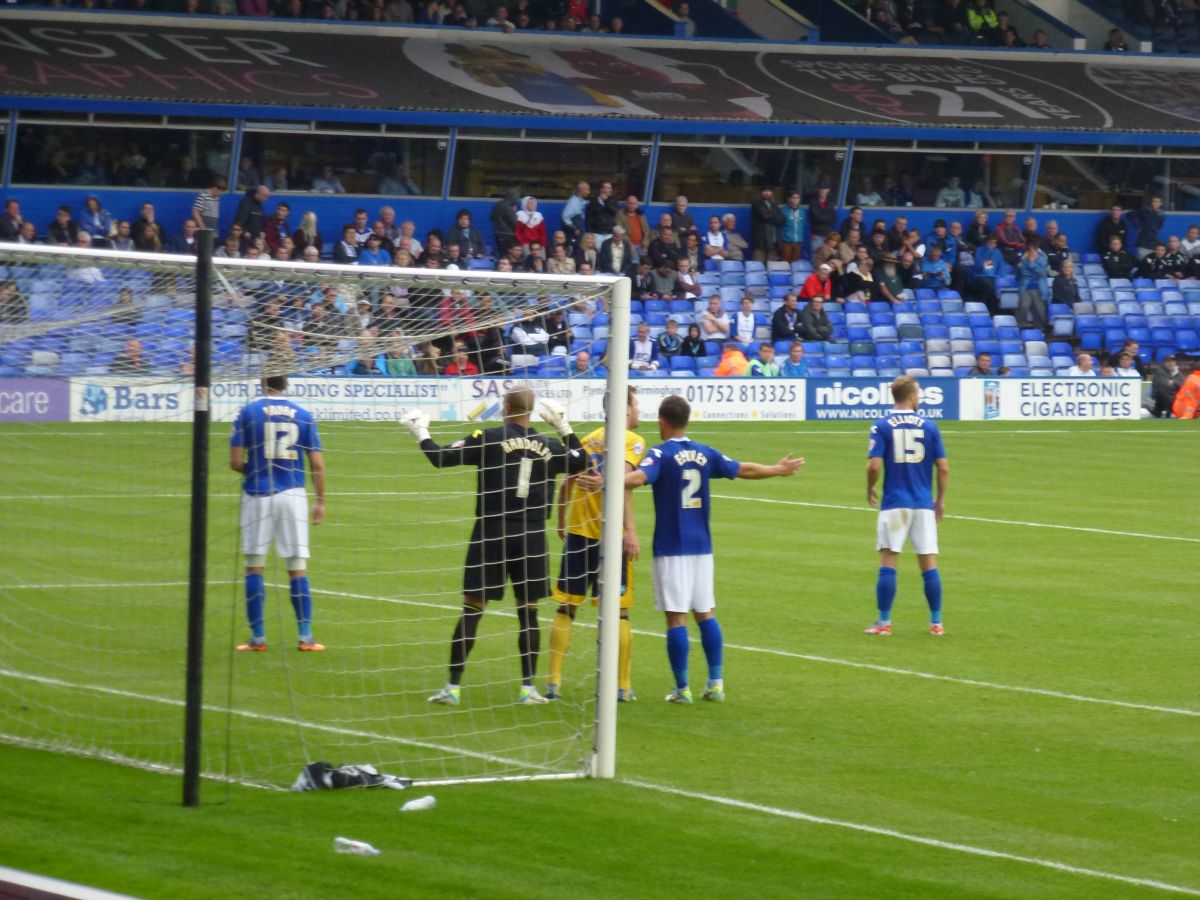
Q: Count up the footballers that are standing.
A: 5